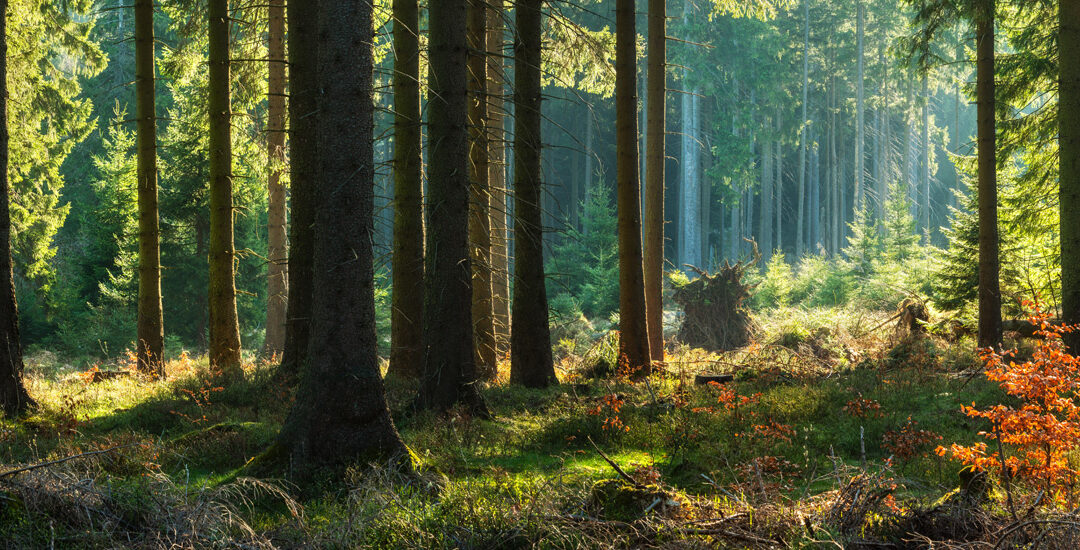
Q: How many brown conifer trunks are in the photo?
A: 15